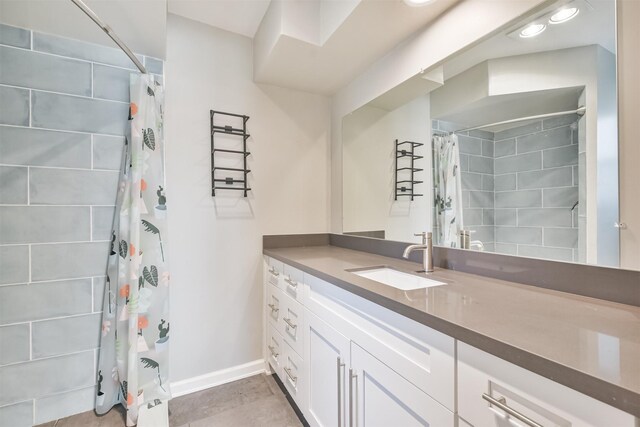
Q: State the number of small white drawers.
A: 6